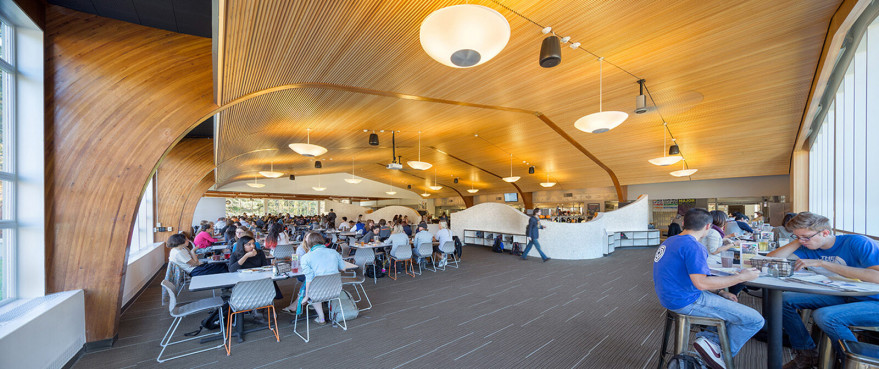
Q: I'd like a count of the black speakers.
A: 8